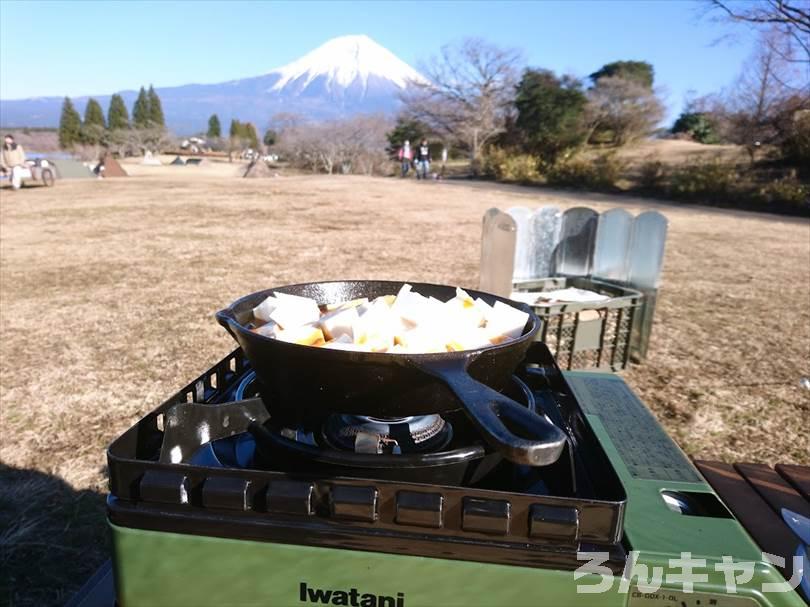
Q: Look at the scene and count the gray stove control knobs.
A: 0